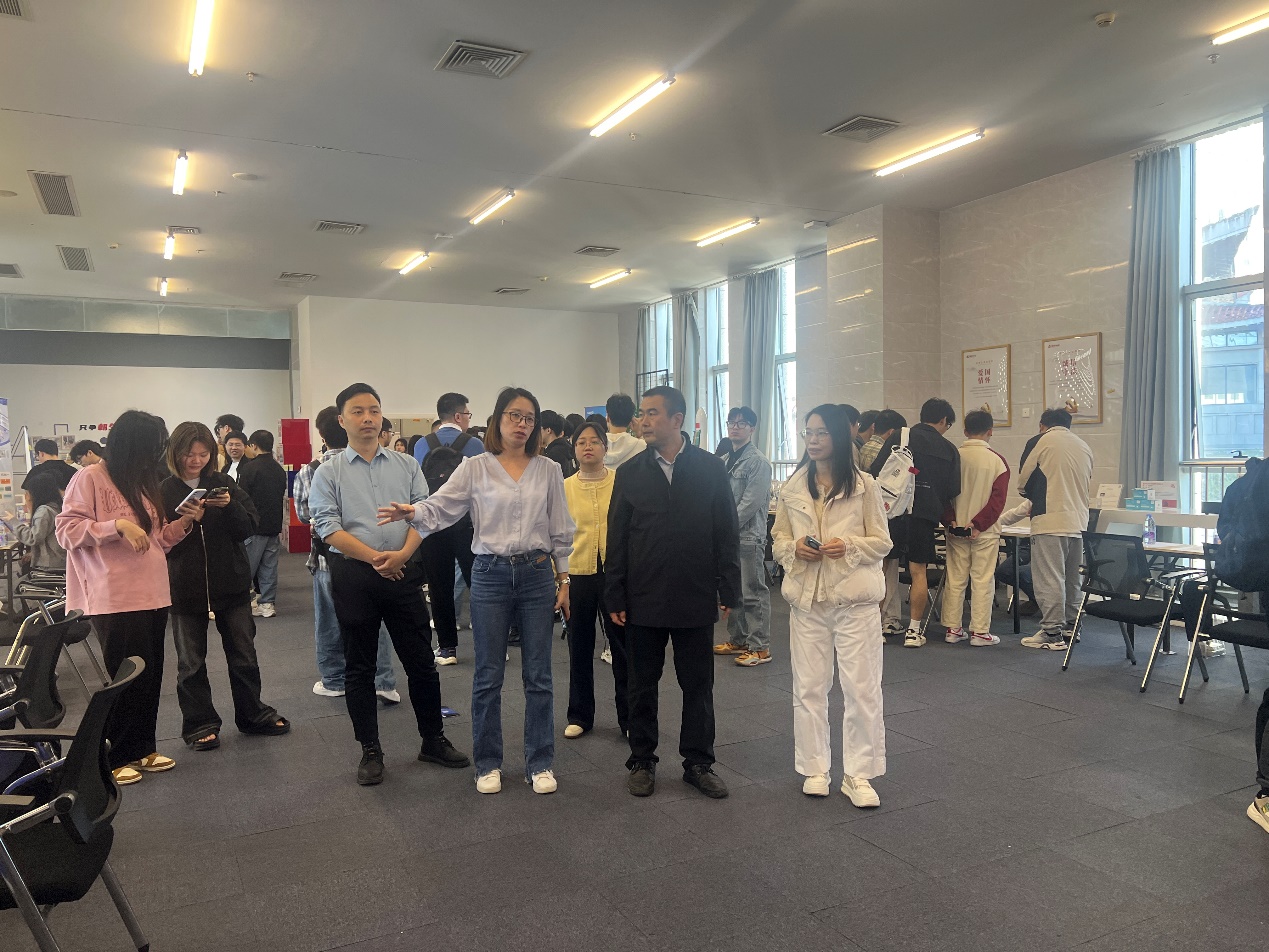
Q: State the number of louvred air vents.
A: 11